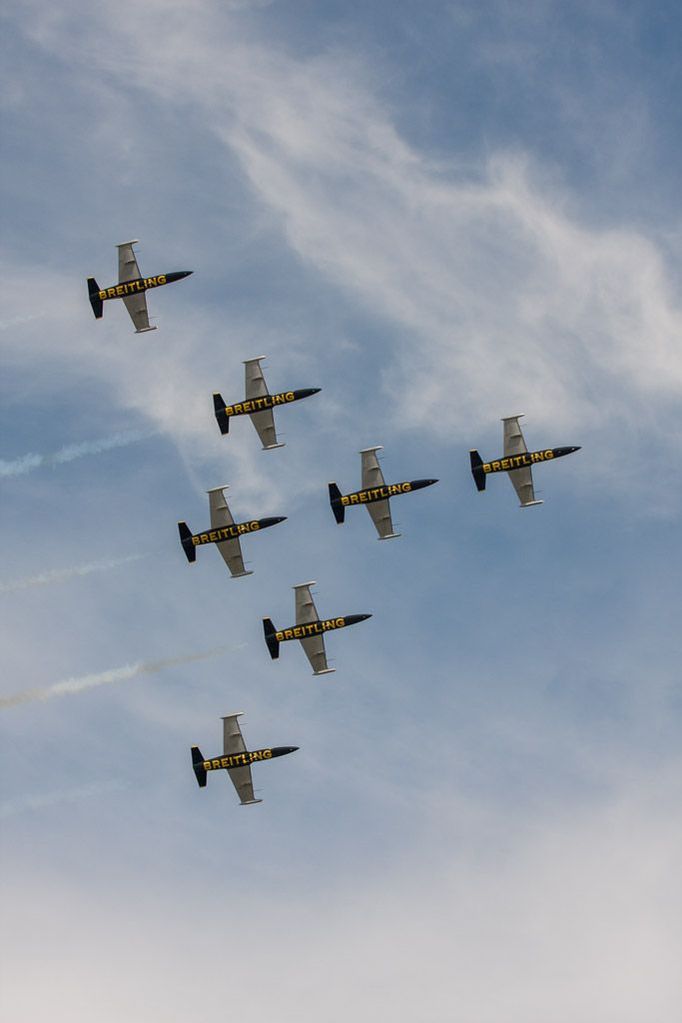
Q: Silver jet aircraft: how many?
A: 7